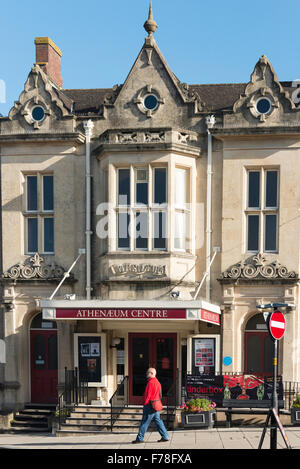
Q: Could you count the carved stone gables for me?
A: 3